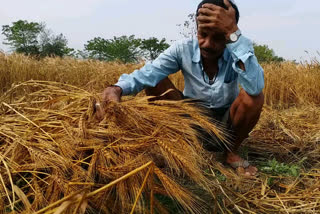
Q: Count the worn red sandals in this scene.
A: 0